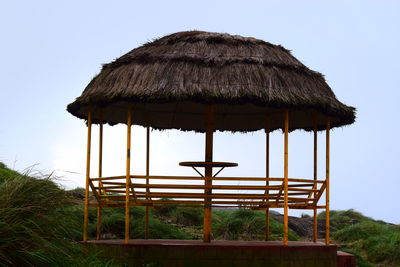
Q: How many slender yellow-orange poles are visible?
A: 8